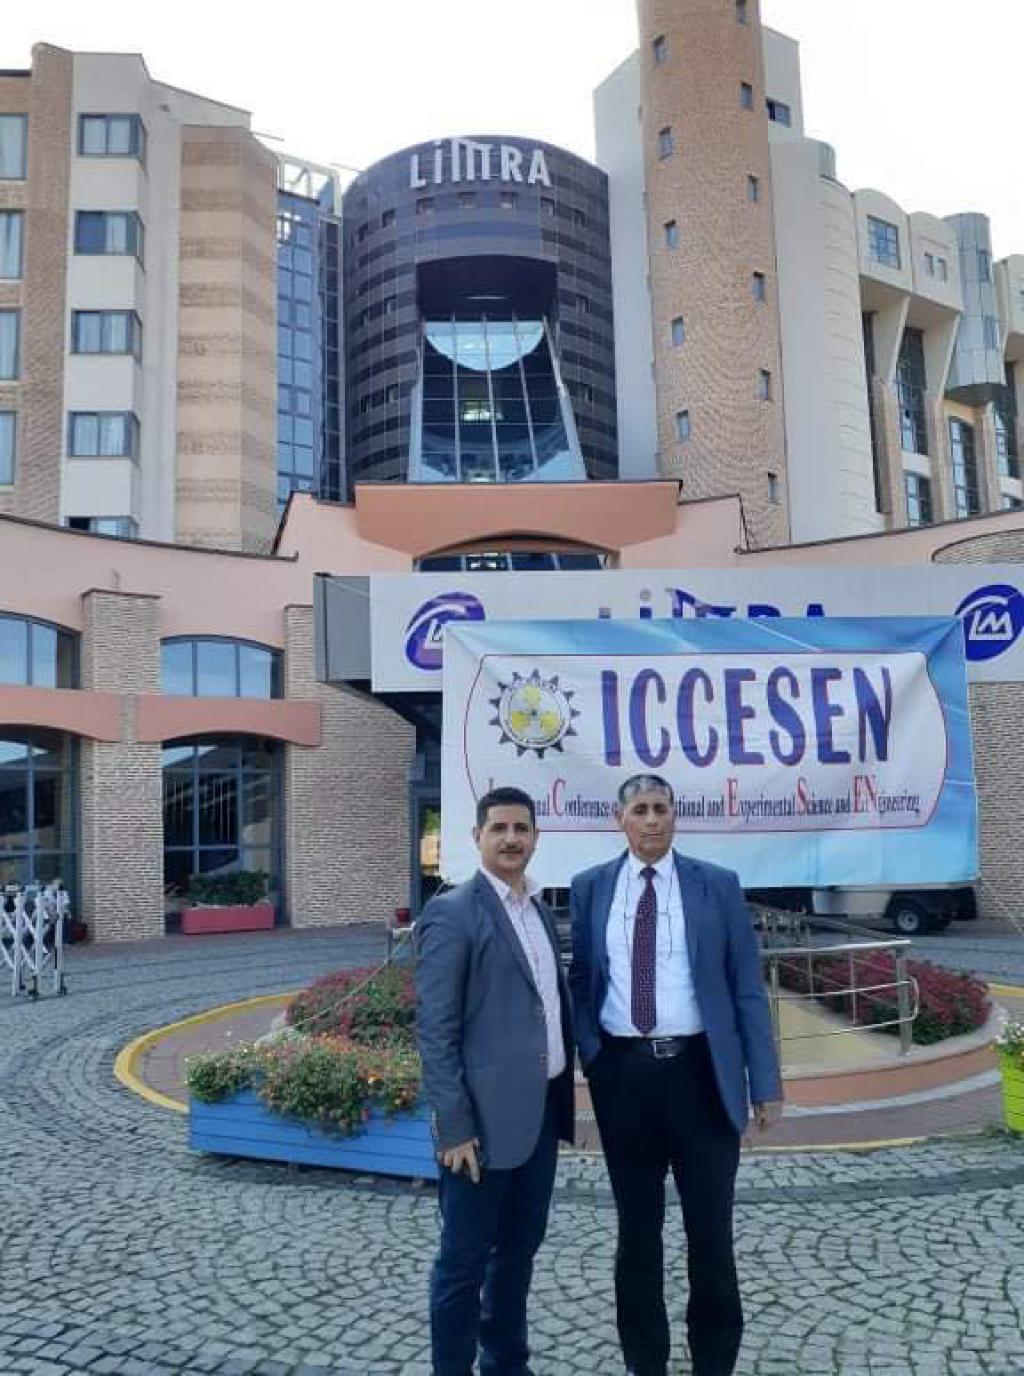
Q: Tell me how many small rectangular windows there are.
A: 11